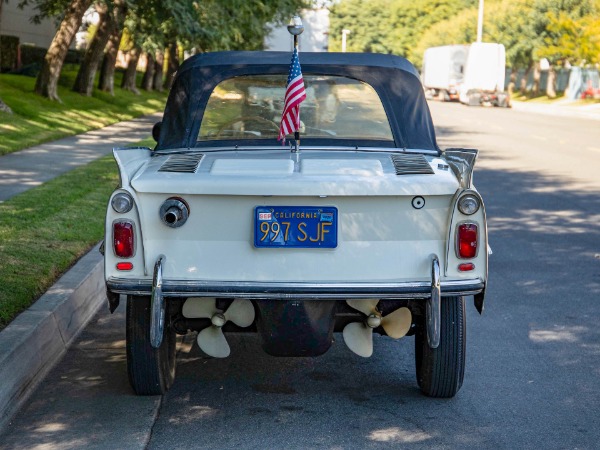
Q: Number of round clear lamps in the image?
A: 2